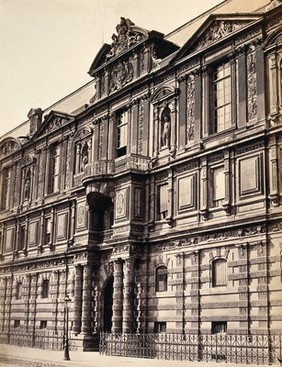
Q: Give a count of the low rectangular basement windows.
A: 4